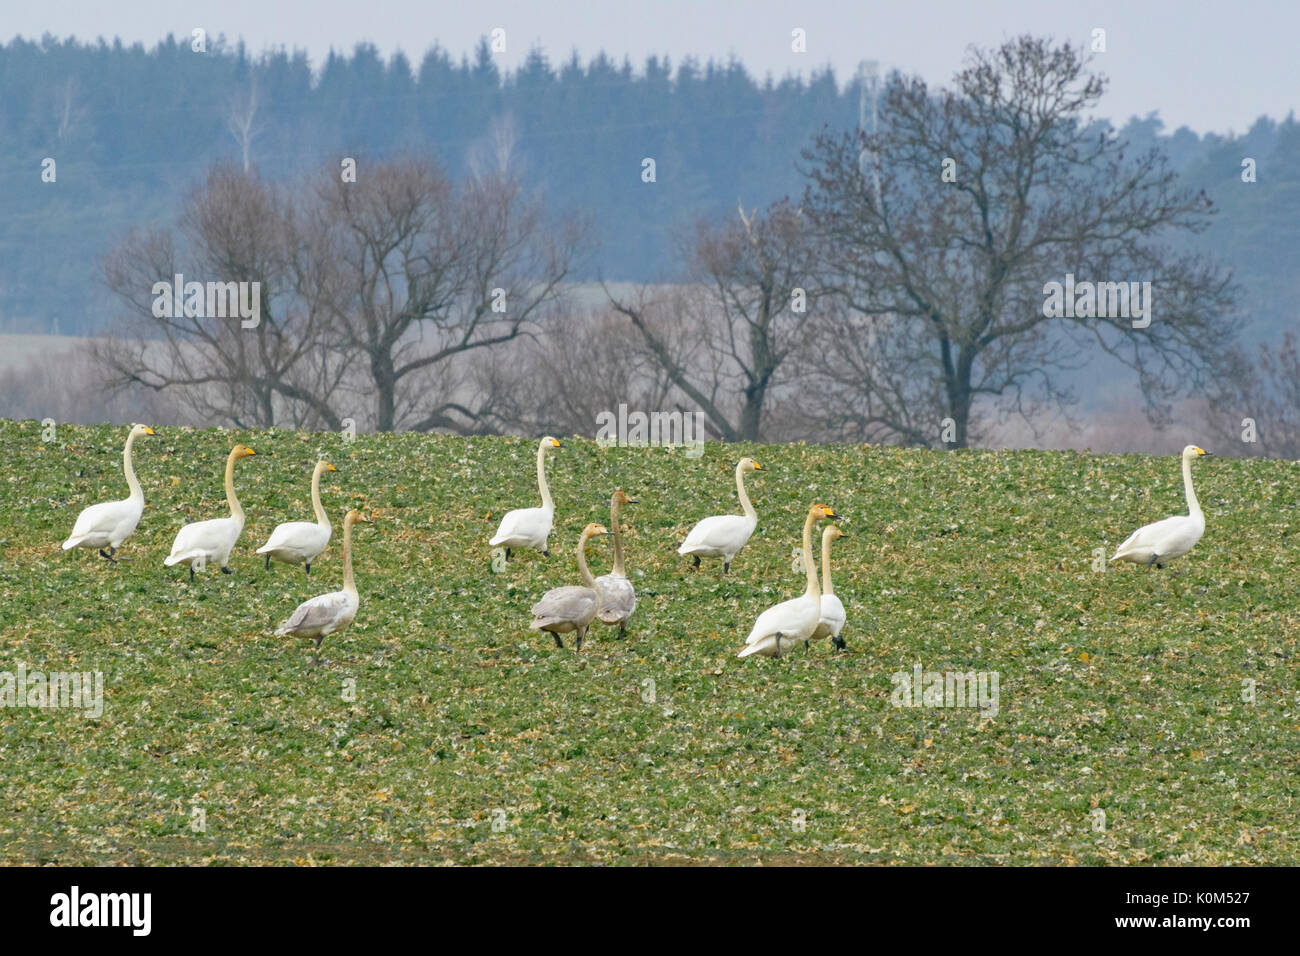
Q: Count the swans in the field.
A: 11